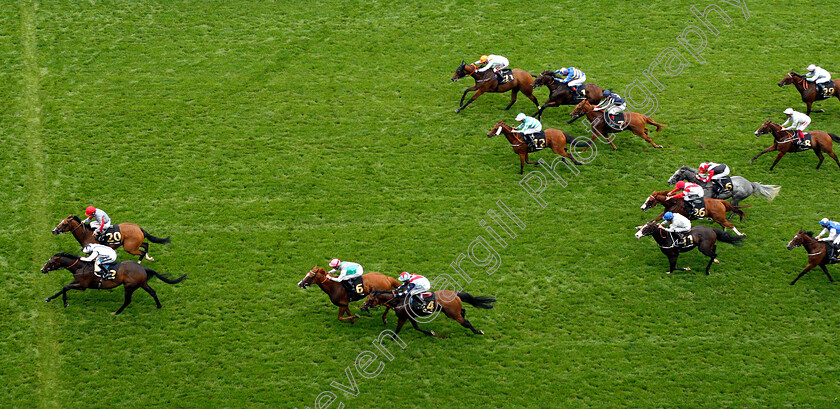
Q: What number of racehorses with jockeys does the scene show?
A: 14